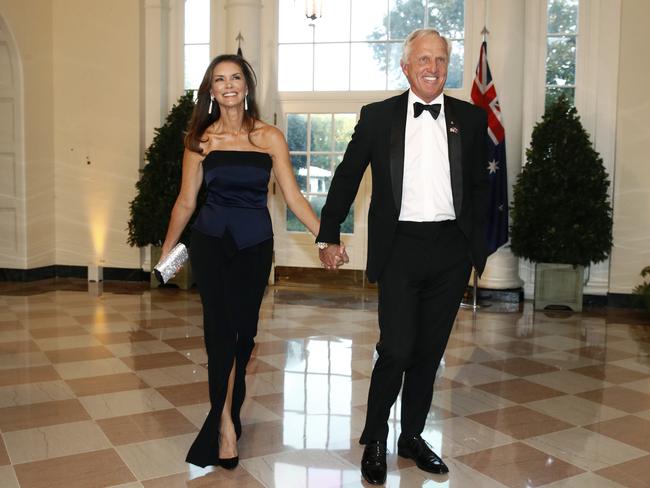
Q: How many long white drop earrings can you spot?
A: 2